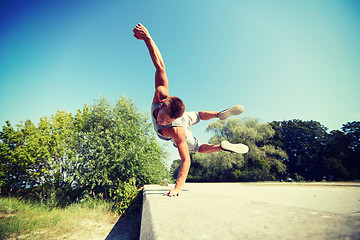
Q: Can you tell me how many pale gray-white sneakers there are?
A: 2